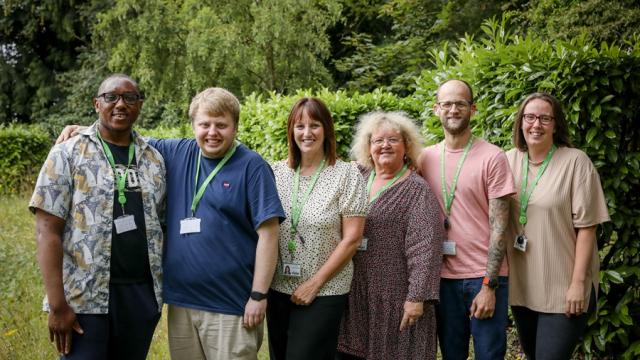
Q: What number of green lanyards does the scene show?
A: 6